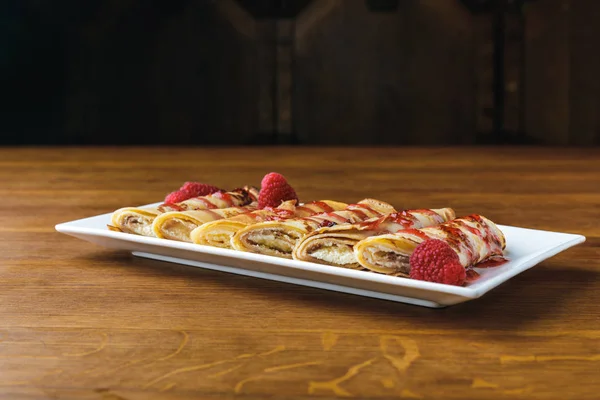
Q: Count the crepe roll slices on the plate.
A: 6